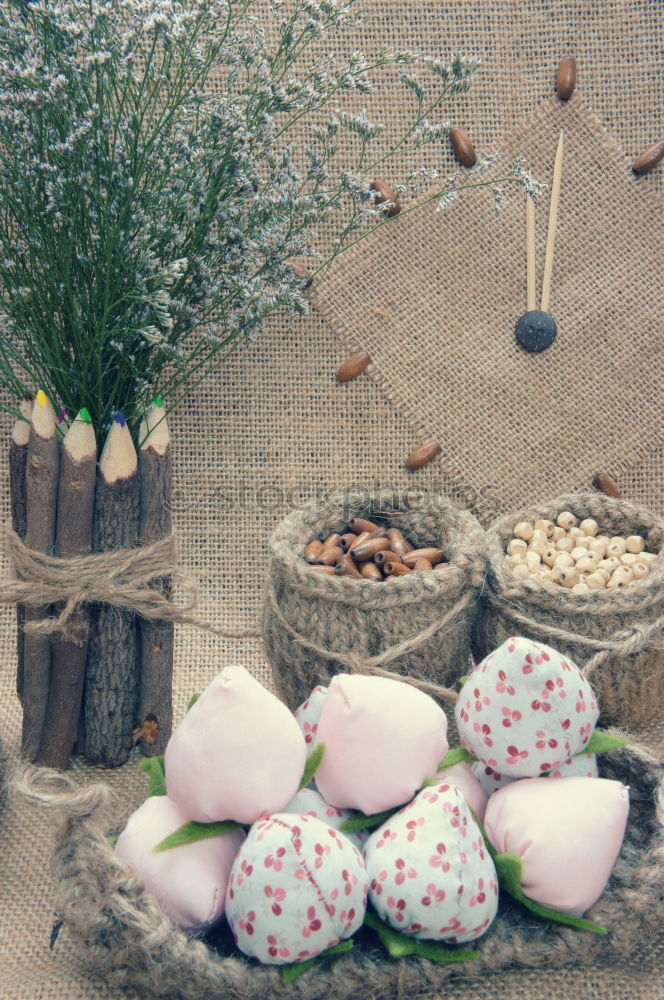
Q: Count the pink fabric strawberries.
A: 5